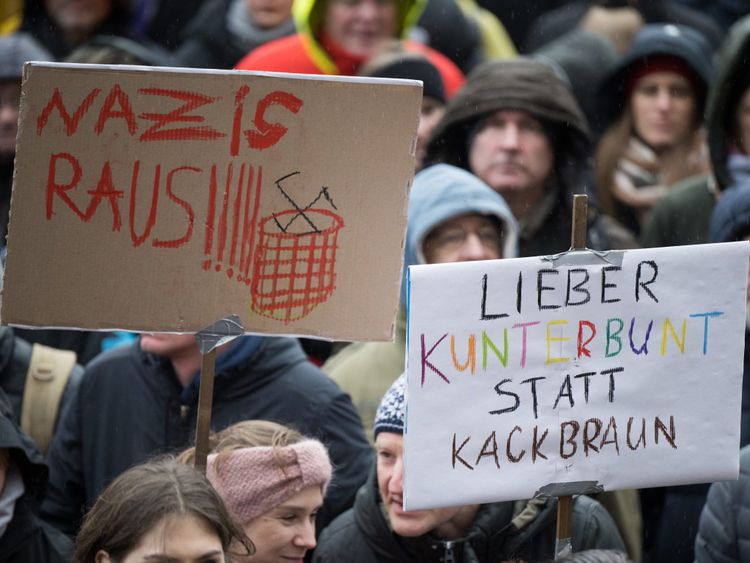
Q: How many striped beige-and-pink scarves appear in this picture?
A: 1